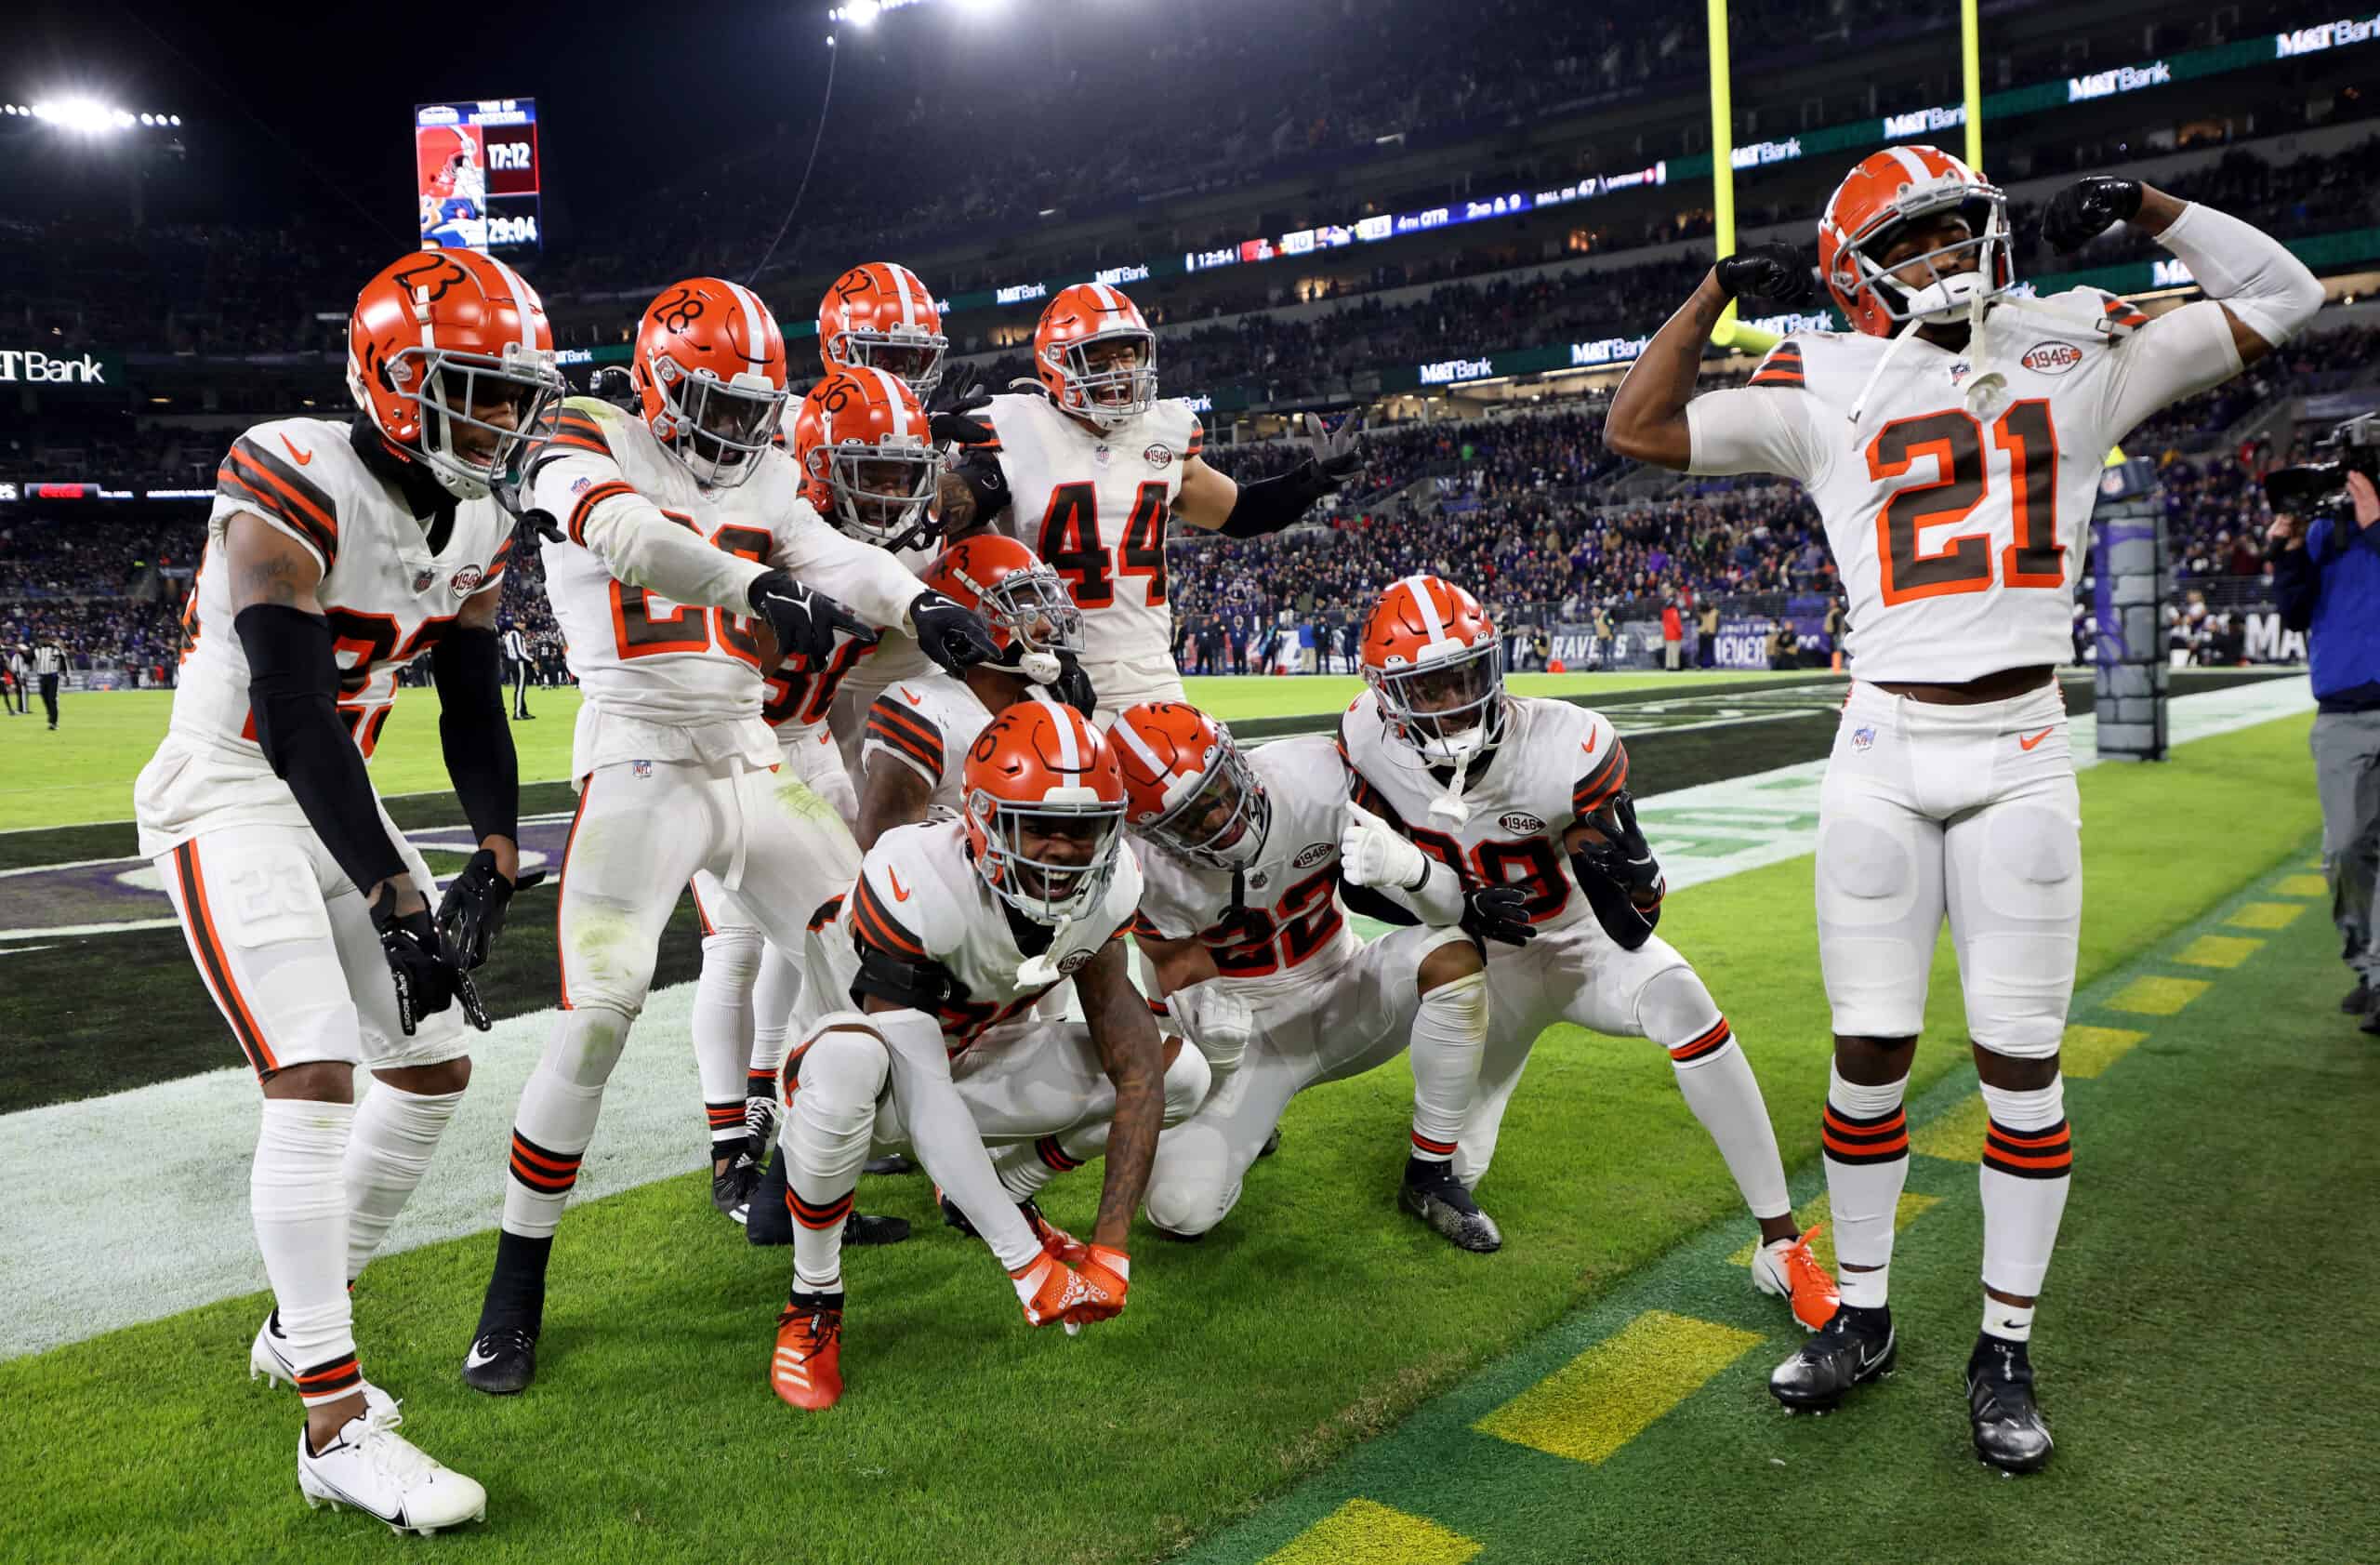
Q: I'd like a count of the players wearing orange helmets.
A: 10